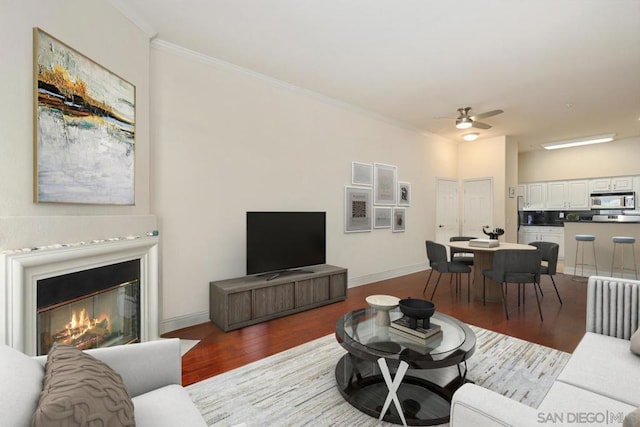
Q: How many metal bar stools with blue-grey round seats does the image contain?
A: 2